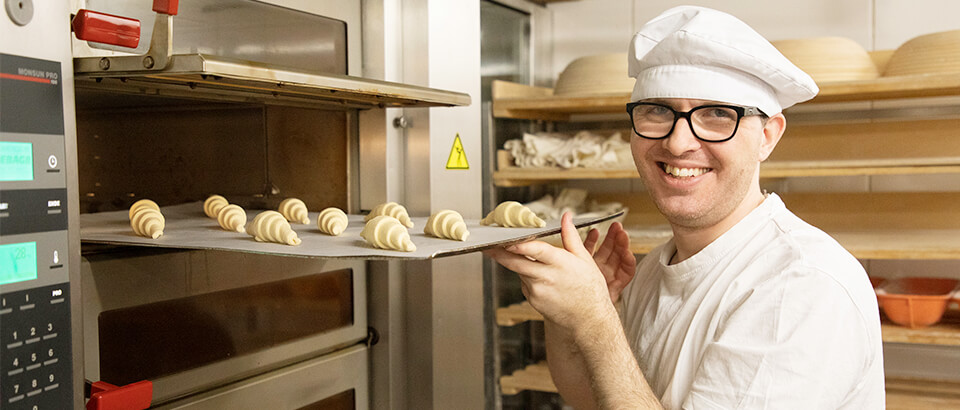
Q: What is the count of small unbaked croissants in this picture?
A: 11